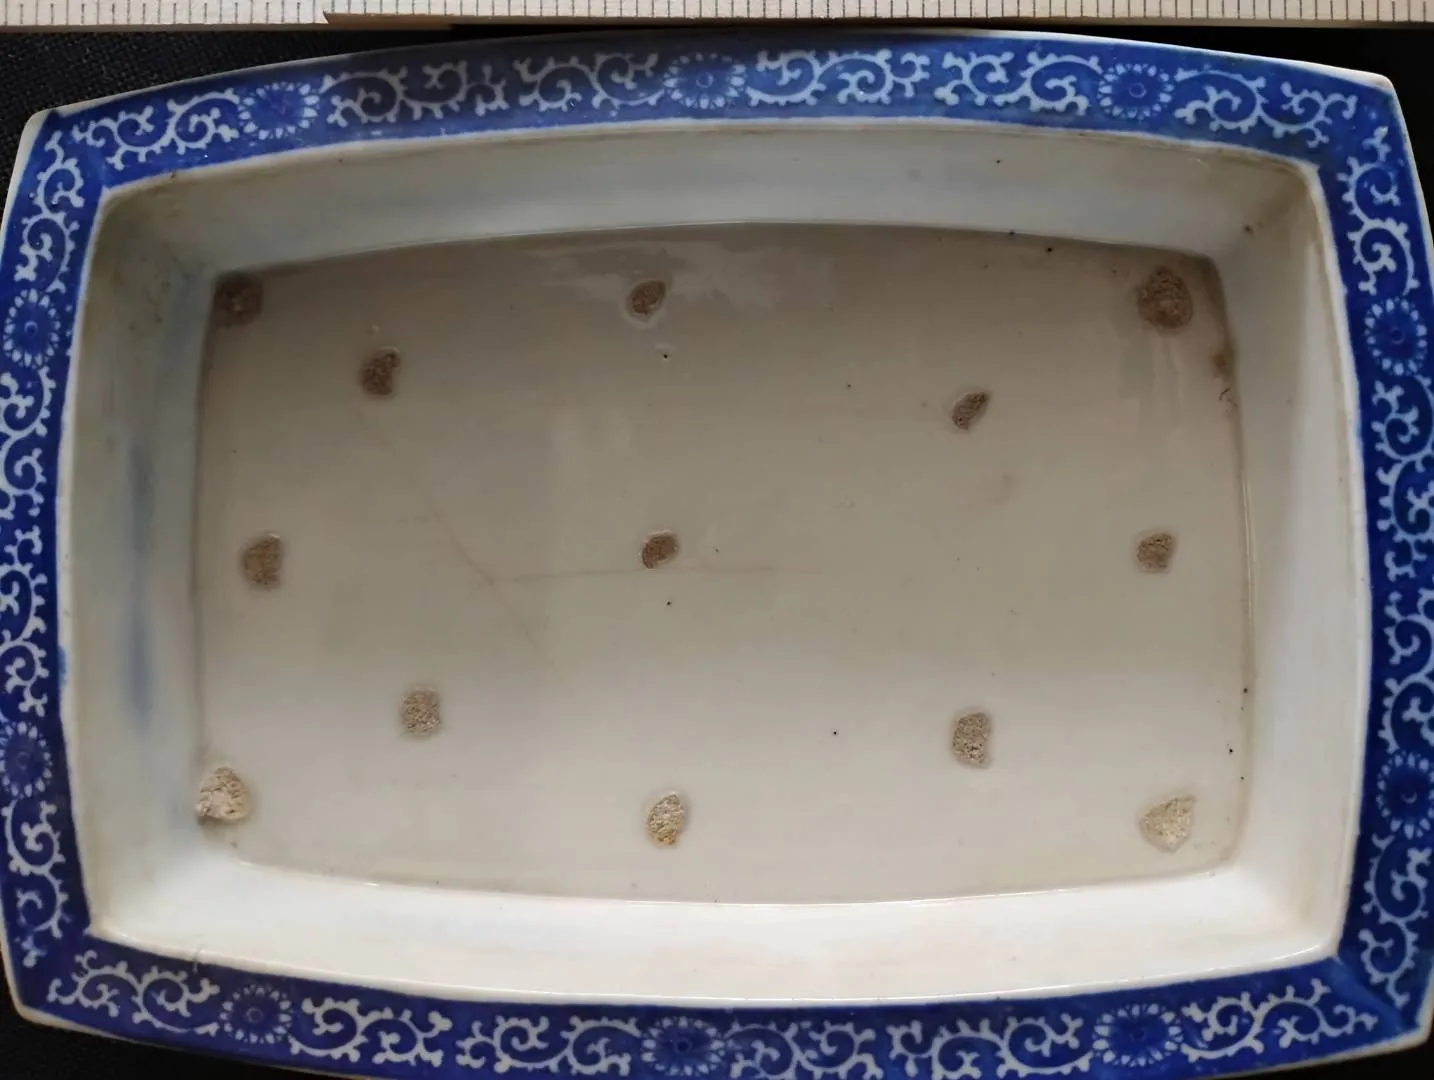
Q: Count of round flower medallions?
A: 10